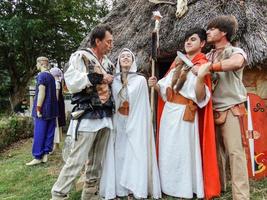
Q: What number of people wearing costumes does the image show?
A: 4